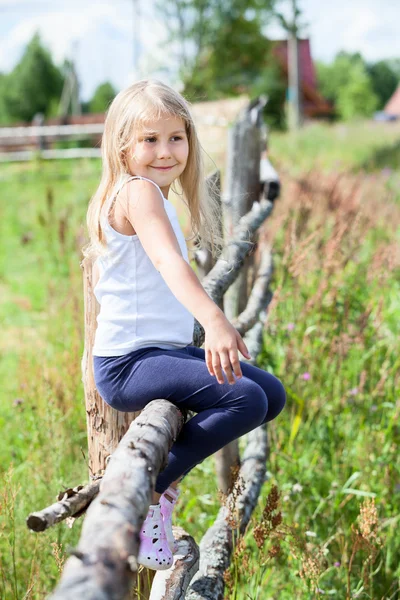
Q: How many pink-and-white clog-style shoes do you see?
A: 2